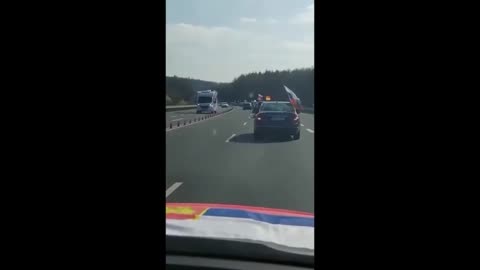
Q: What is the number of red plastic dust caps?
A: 0